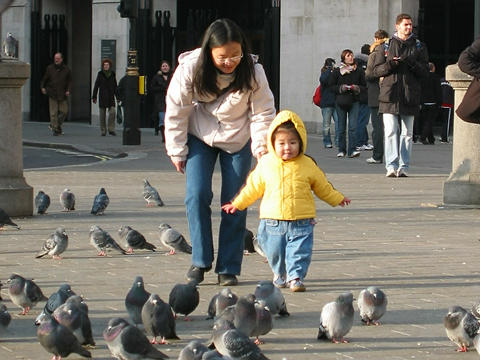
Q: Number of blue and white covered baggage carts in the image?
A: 0